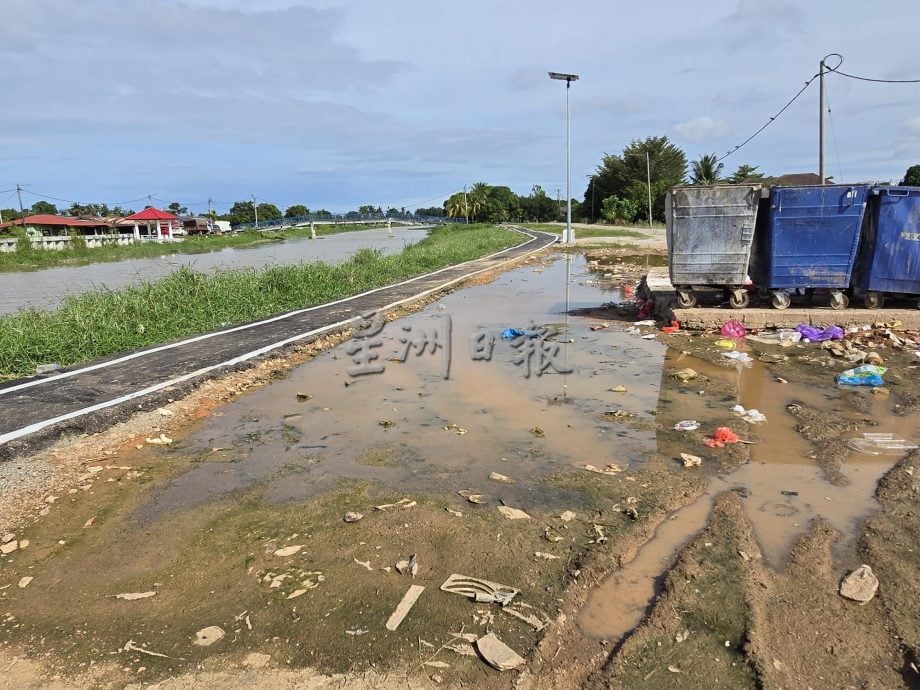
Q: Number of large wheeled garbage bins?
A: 3